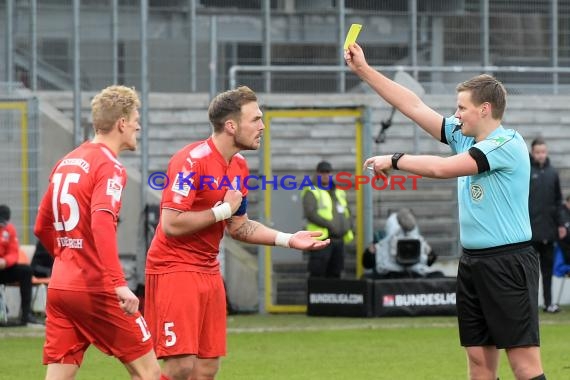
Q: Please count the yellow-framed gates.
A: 2